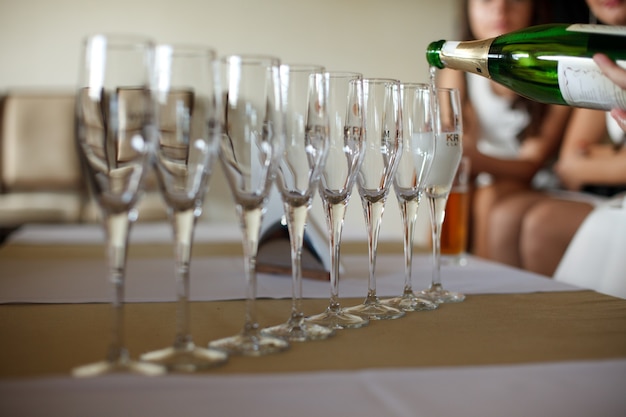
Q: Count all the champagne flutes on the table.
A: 8